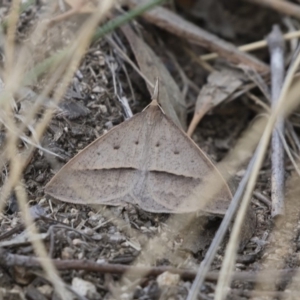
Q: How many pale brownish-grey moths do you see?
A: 1